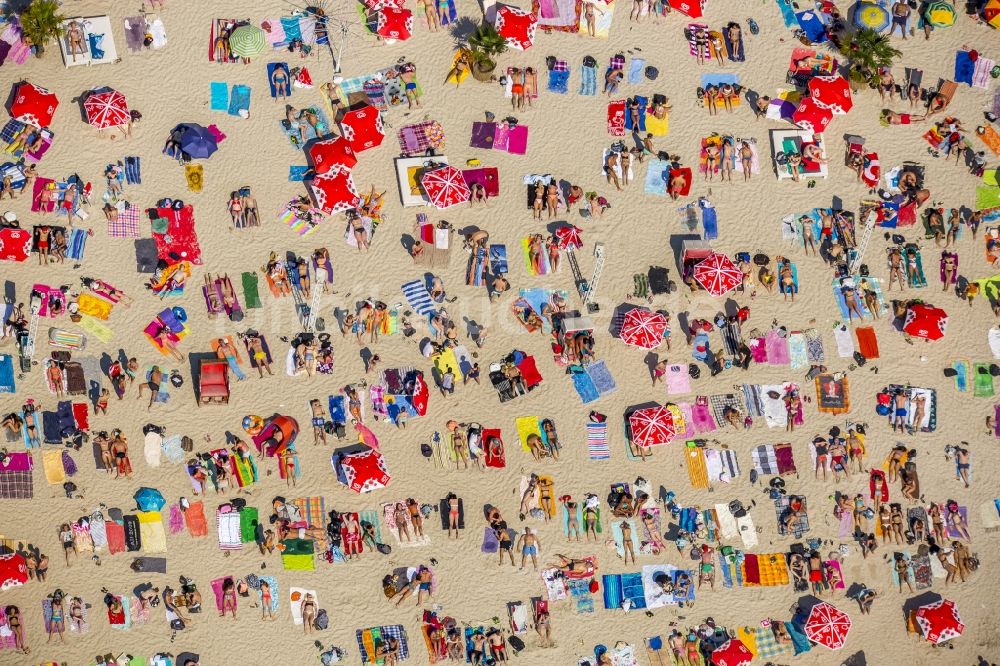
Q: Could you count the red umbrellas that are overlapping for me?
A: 7